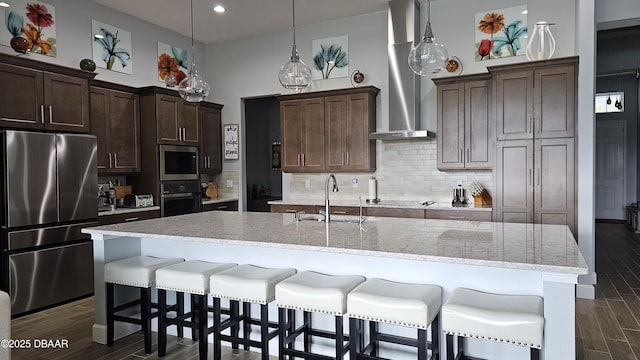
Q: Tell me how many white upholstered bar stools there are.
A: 6